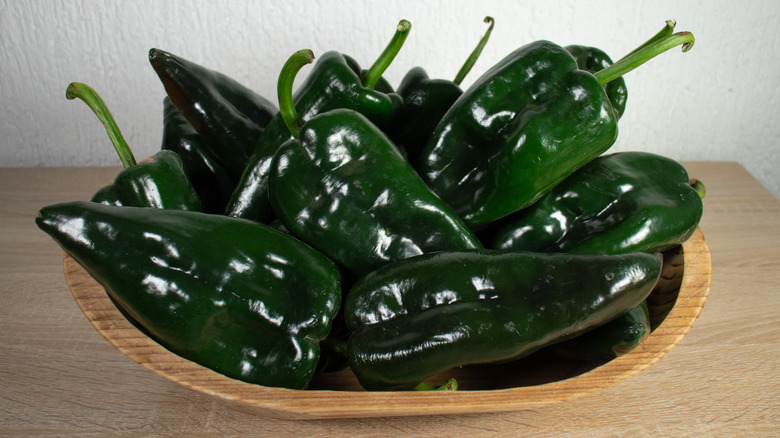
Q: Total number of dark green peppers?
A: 12